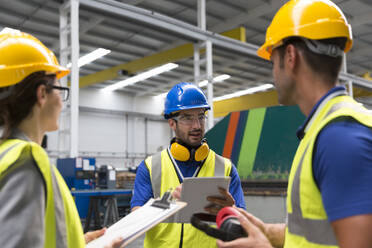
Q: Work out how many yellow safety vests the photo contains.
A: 3